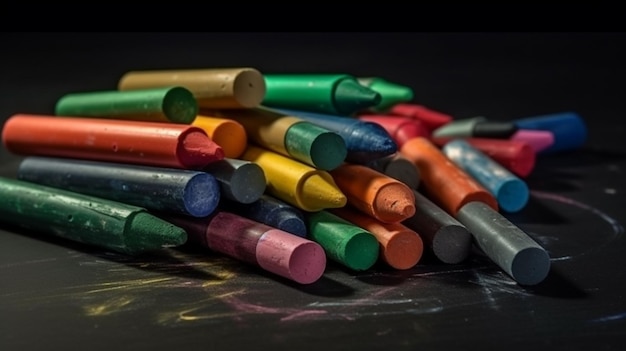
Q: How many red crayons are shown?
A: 4